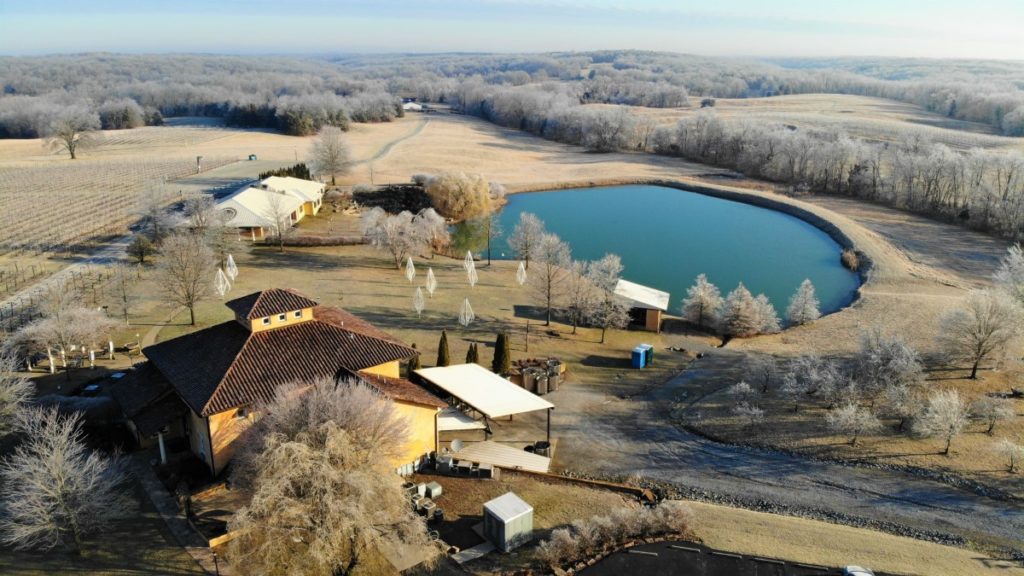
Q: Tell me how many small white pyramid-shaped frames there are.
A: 9